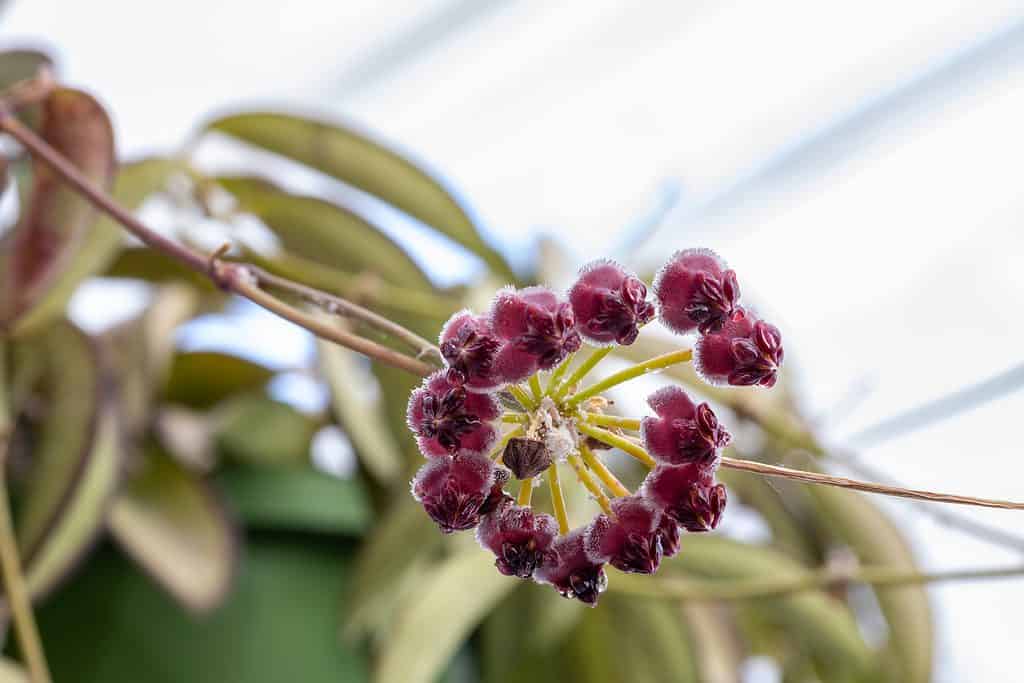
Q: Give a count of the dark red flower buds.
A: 12